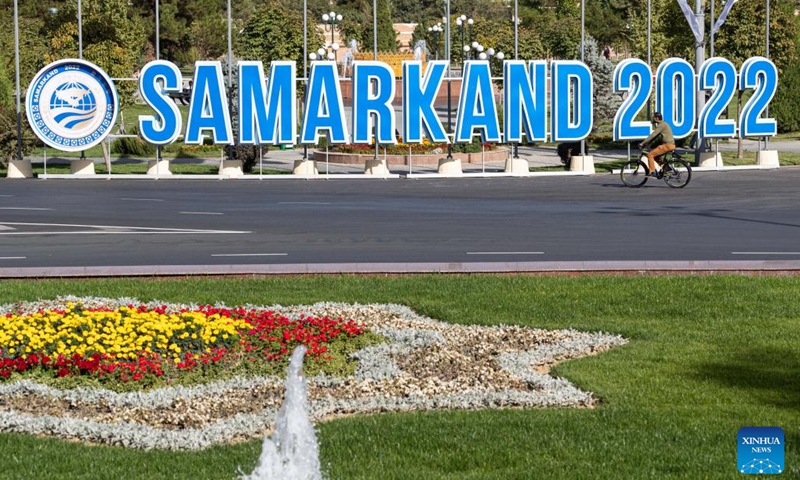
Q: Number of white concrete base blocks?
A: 12